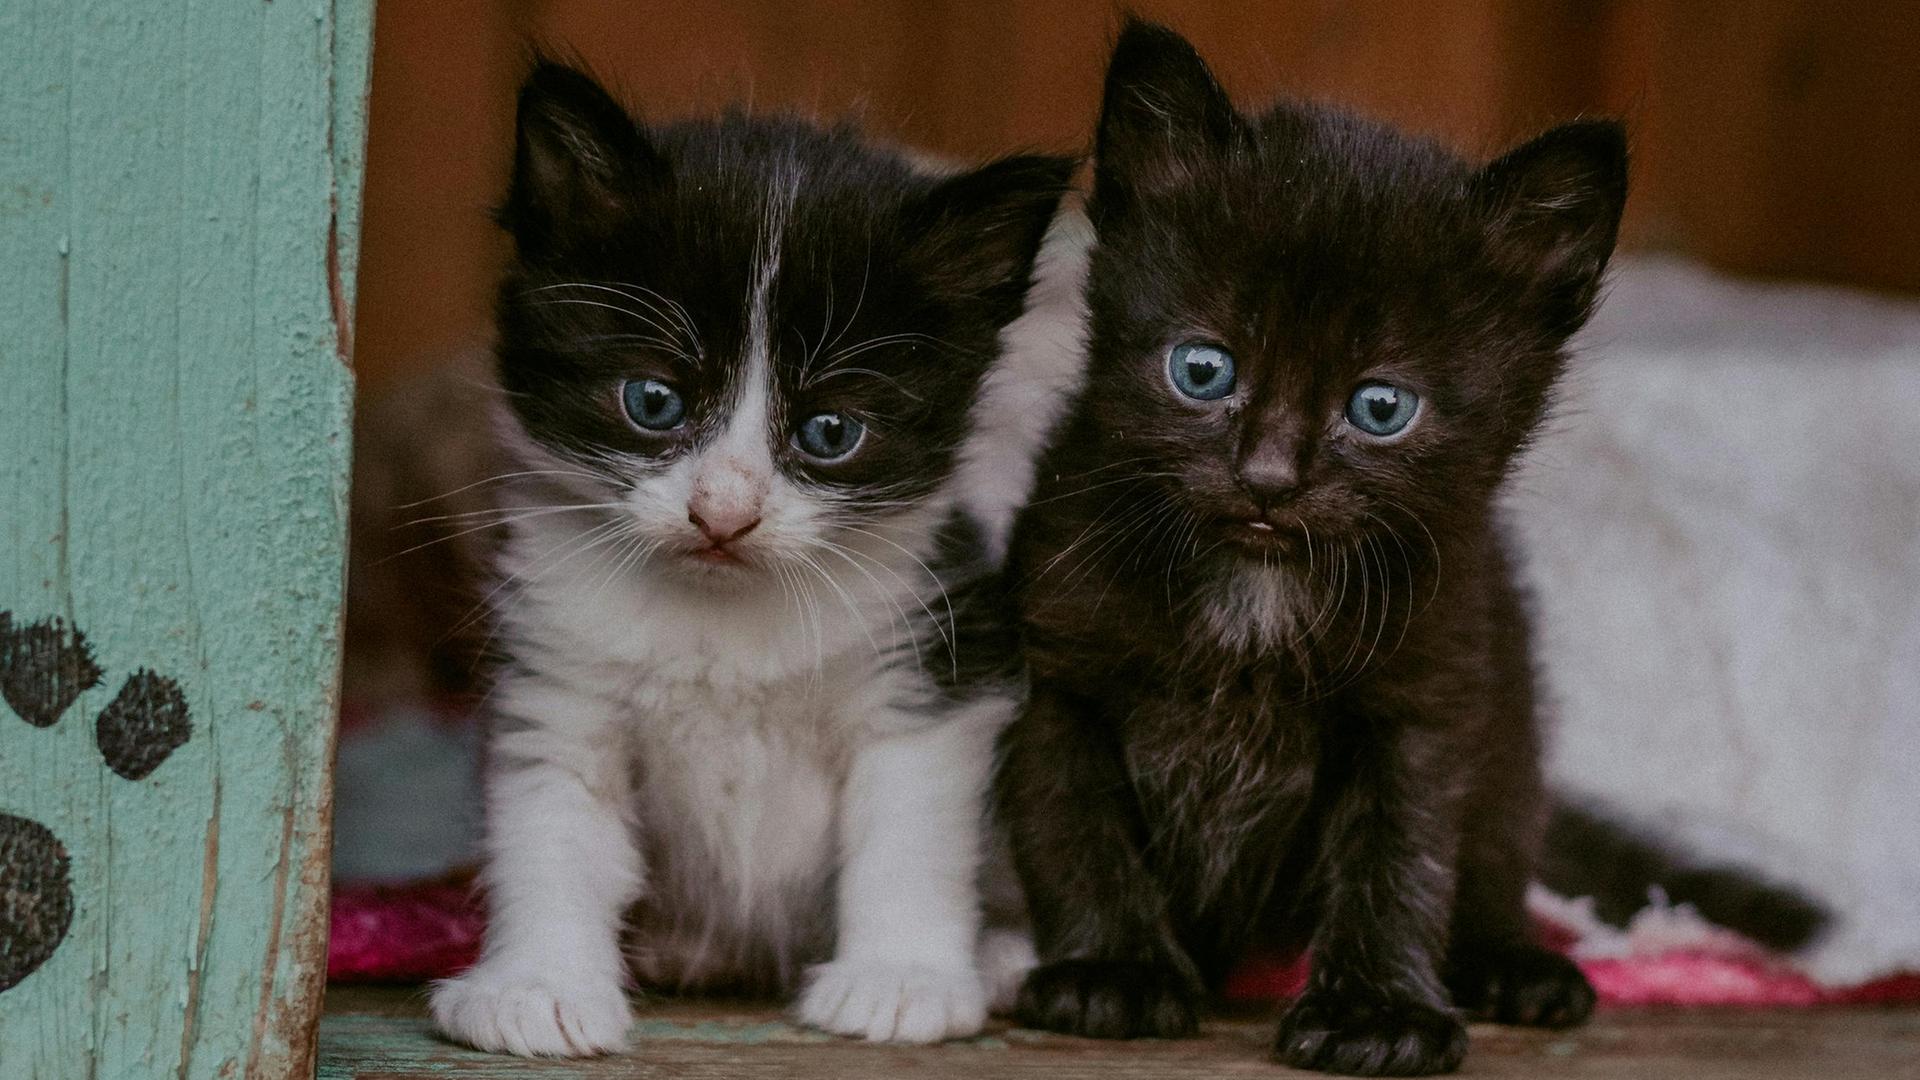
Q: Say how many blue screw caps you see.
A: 0